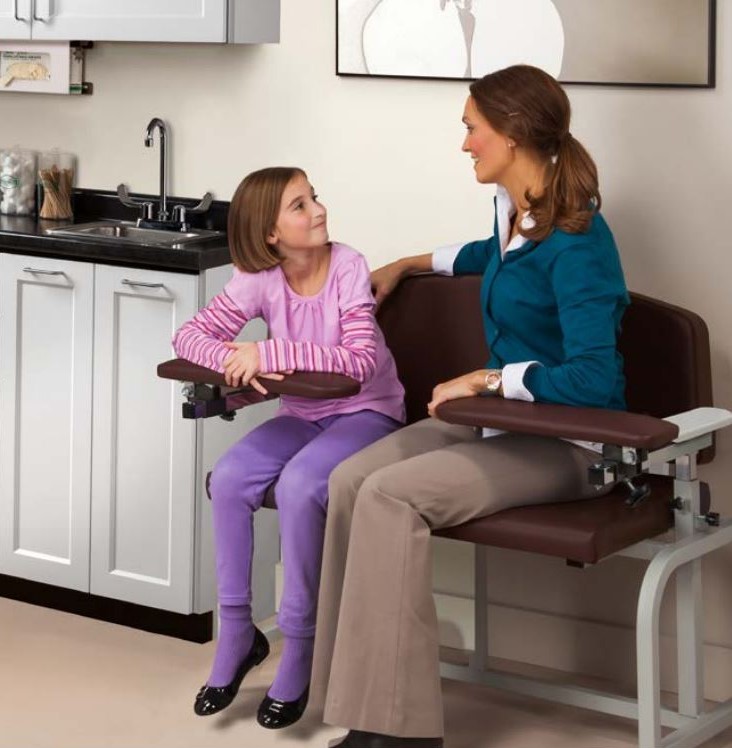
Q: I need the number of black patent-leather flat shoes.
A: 2